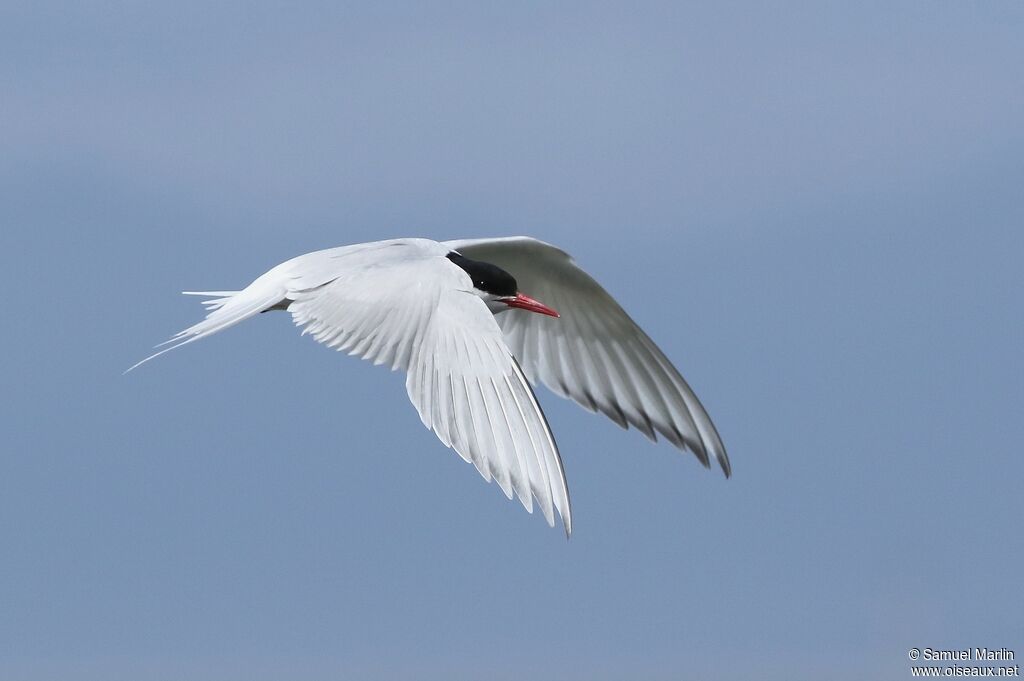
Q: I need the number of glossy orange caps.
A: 0